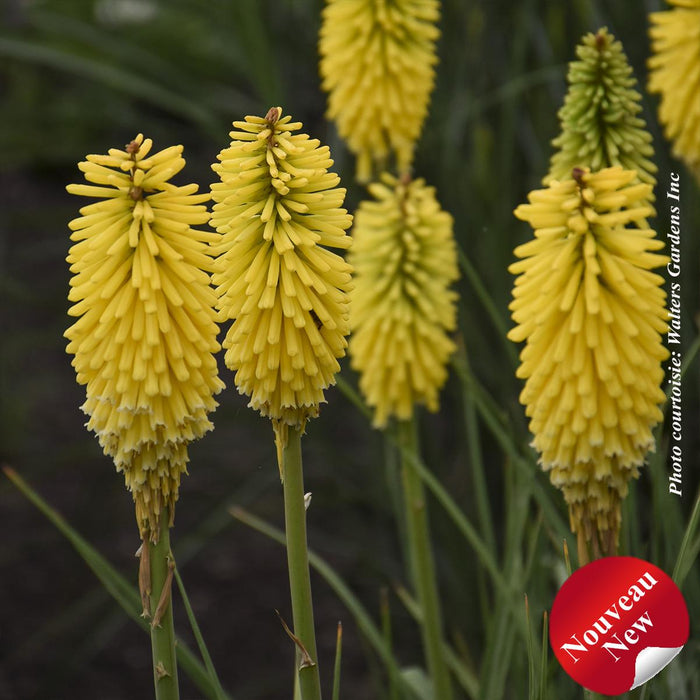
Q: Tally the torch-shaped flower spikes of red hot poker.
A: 7